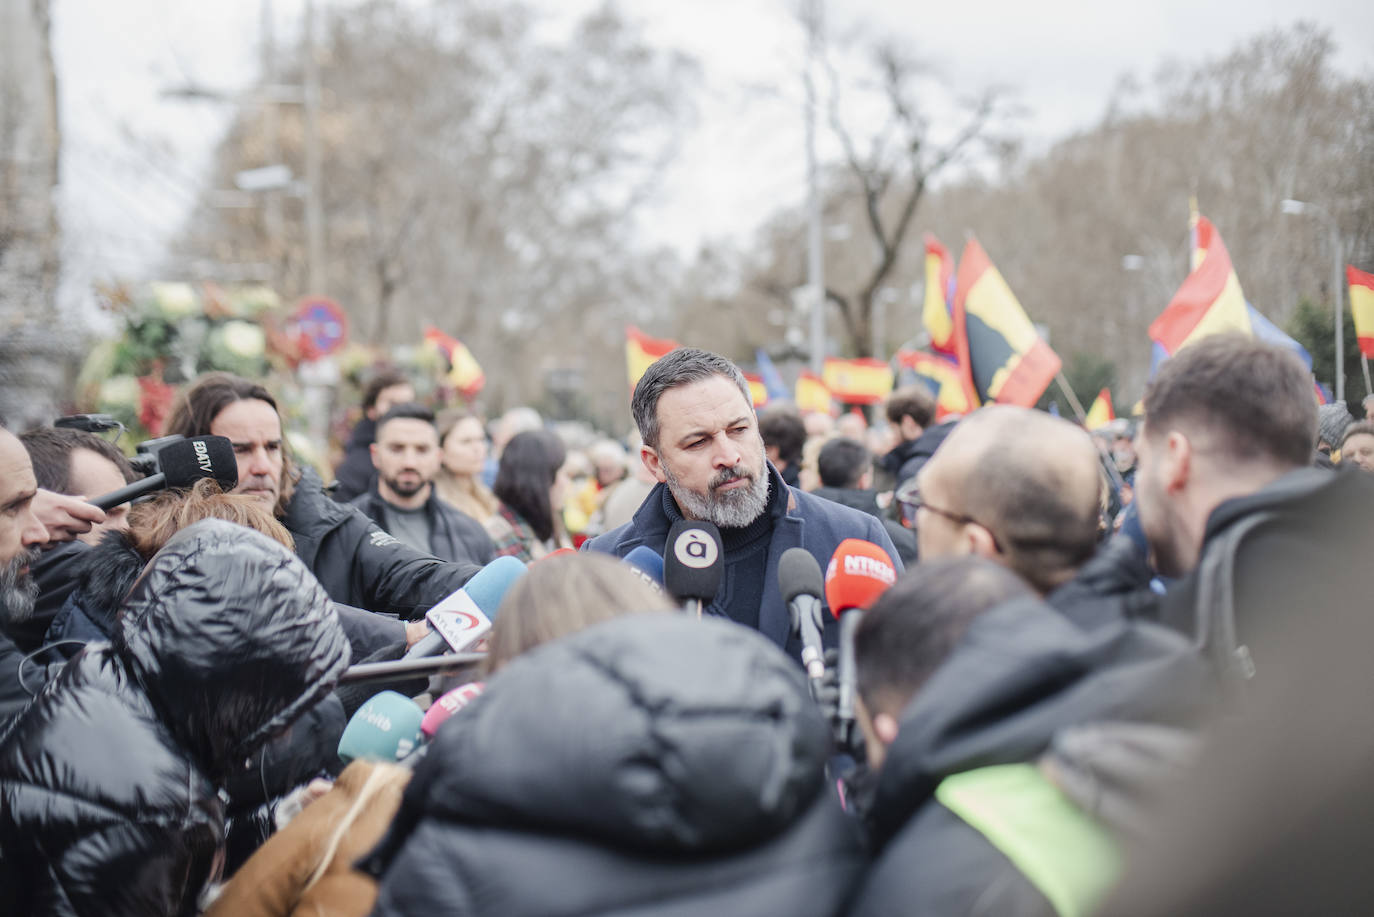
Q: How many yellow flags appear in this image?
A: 11